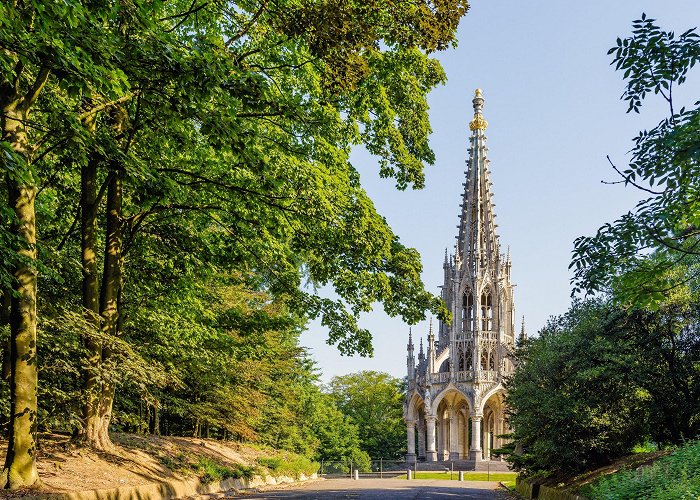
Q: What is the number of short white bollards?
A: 3